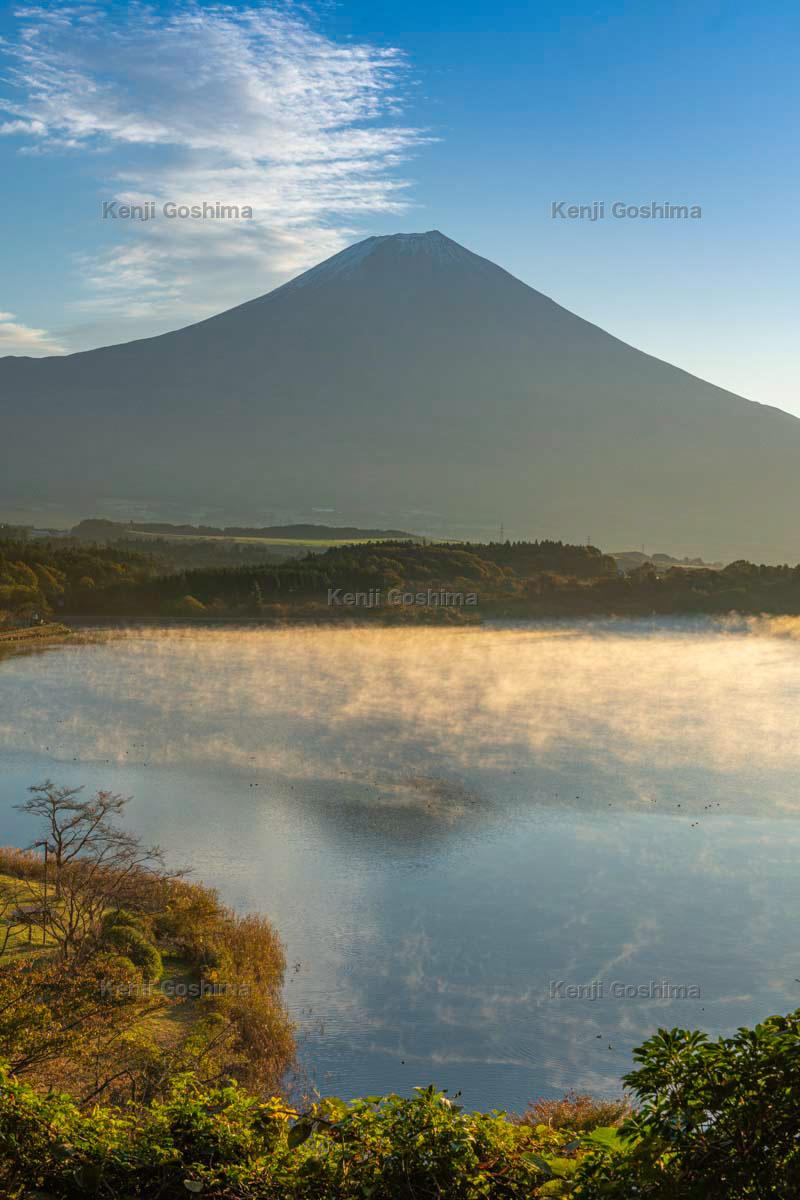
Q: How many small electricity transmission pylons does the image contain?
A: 3